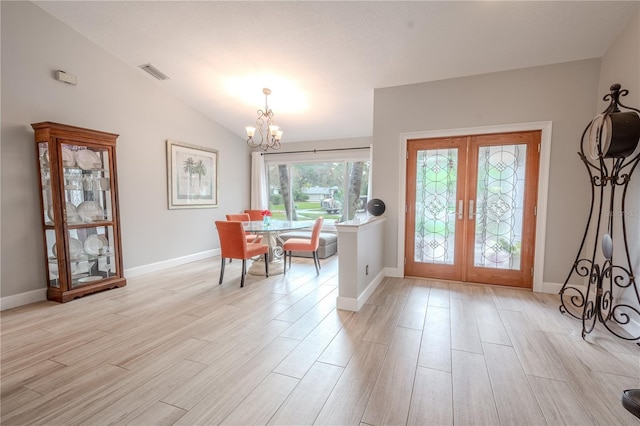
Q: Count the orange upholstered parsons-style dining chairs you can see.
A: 4